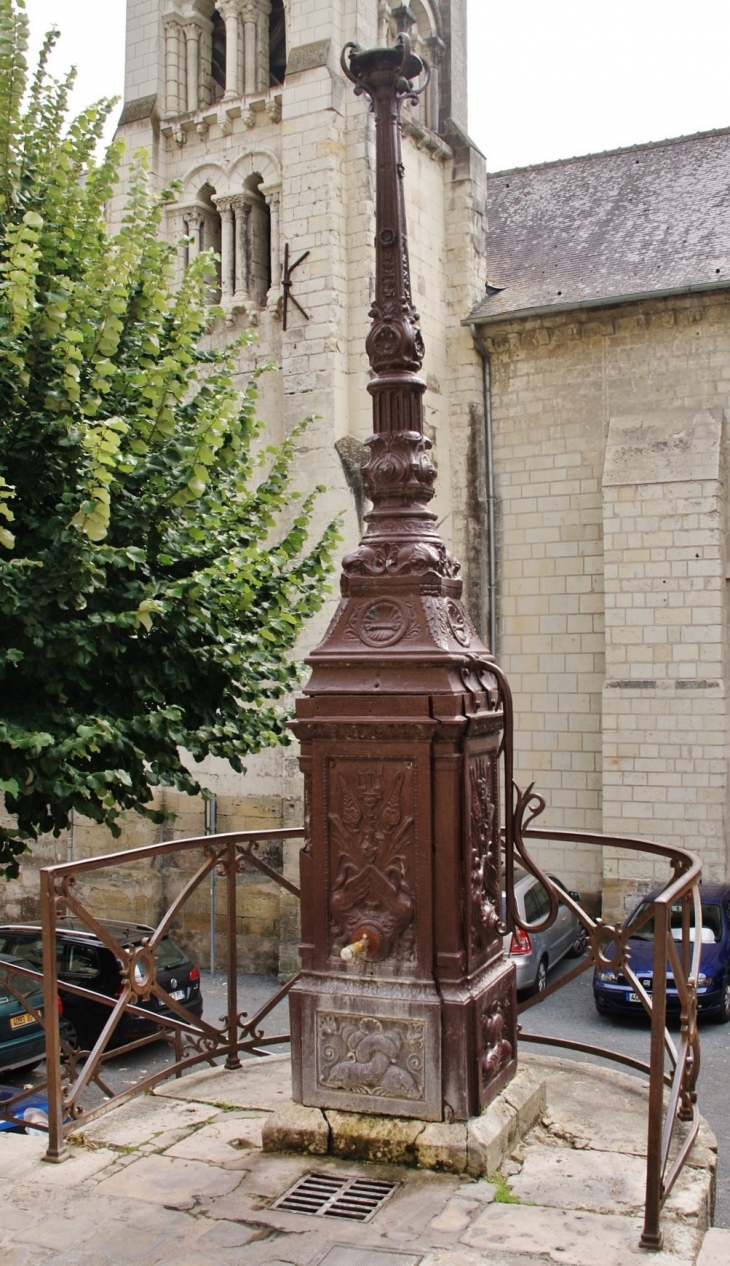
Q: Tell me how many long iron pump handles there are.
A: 1